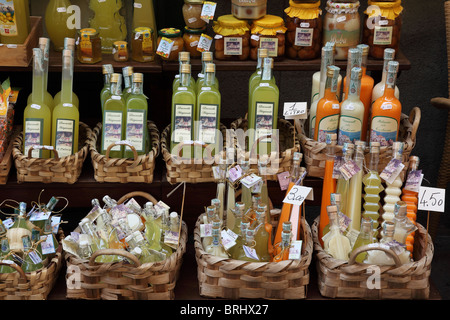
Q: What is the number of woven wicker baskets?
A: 9